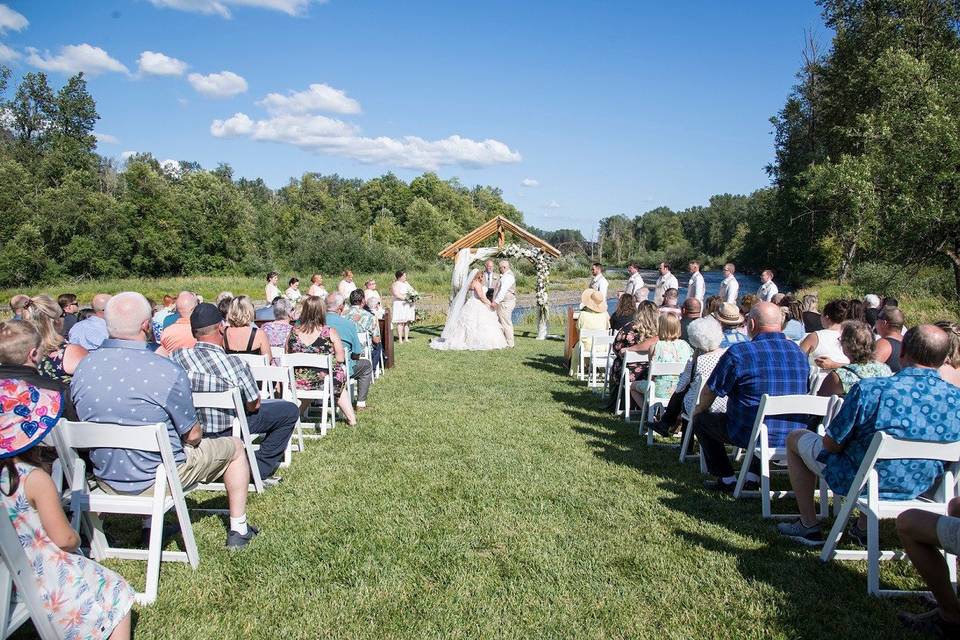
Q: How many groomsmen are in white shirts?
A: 6